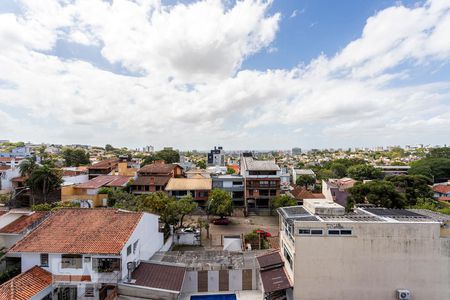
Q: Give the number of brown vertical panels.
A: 3